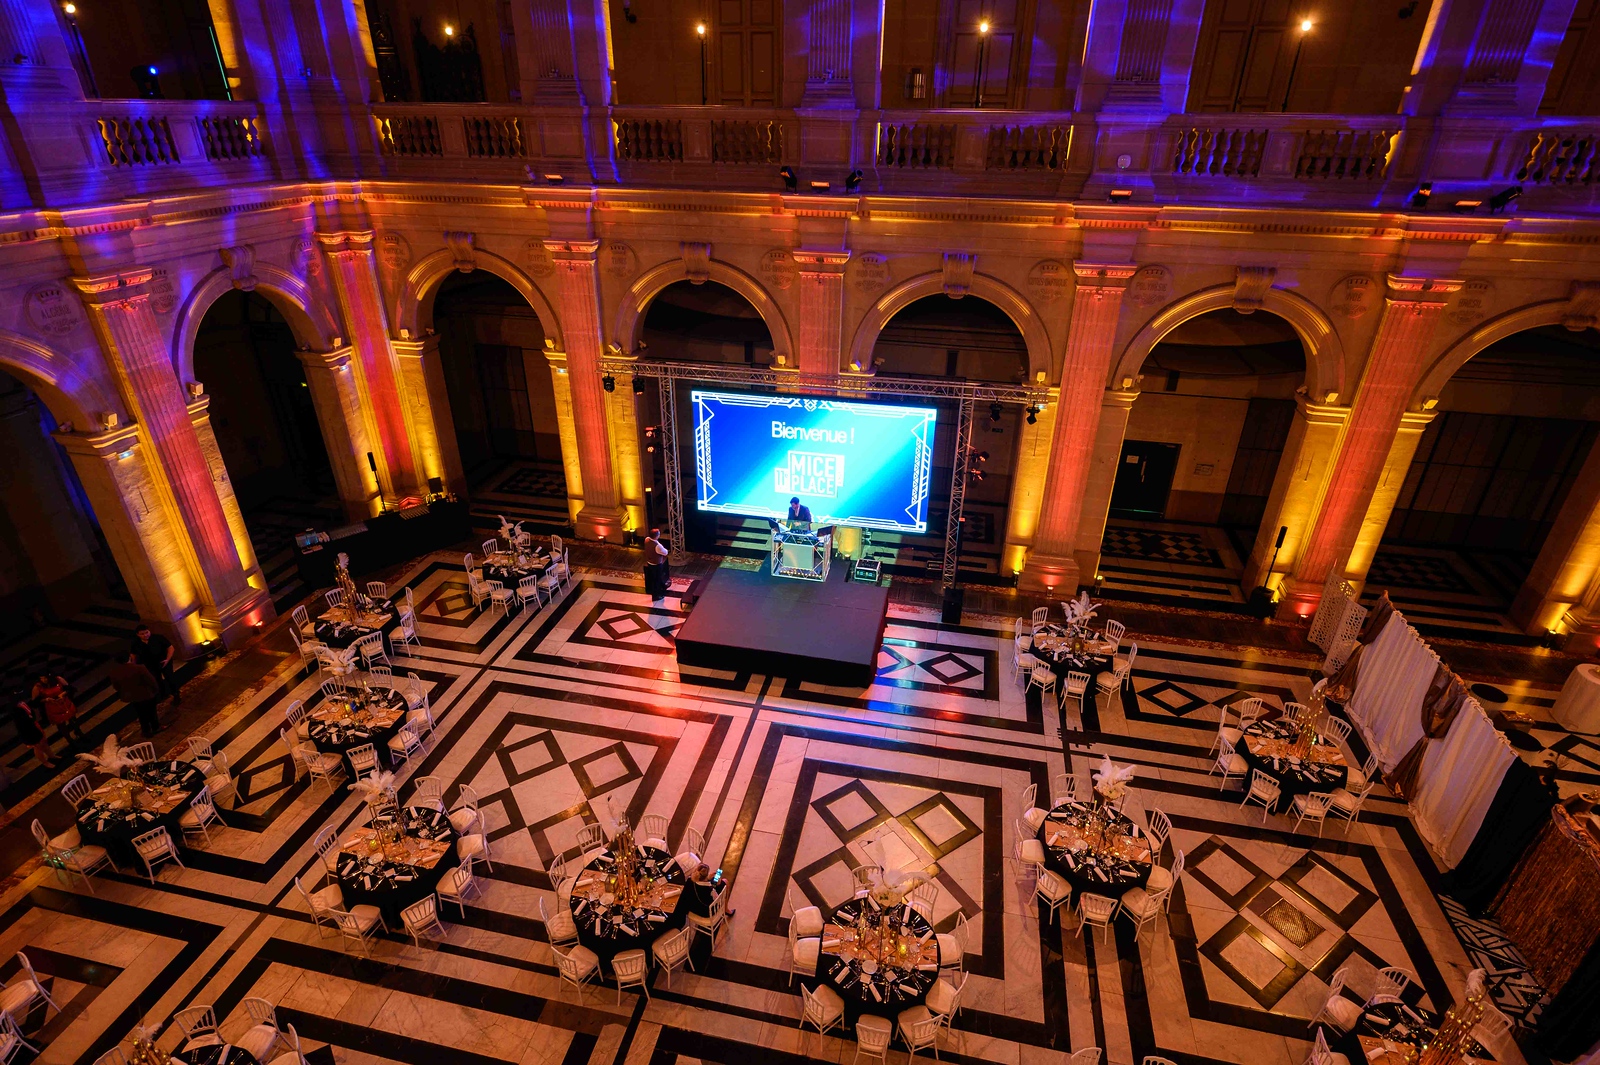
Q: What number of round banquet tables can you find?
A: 12